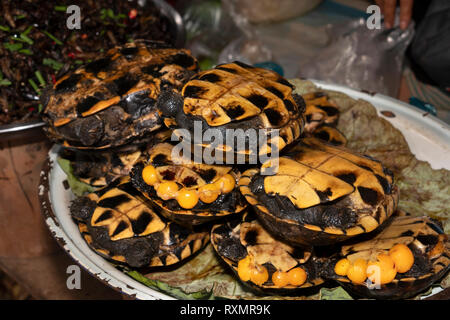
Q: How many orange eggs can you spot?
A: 13